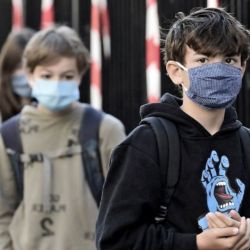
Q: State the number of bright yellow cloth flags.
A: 0